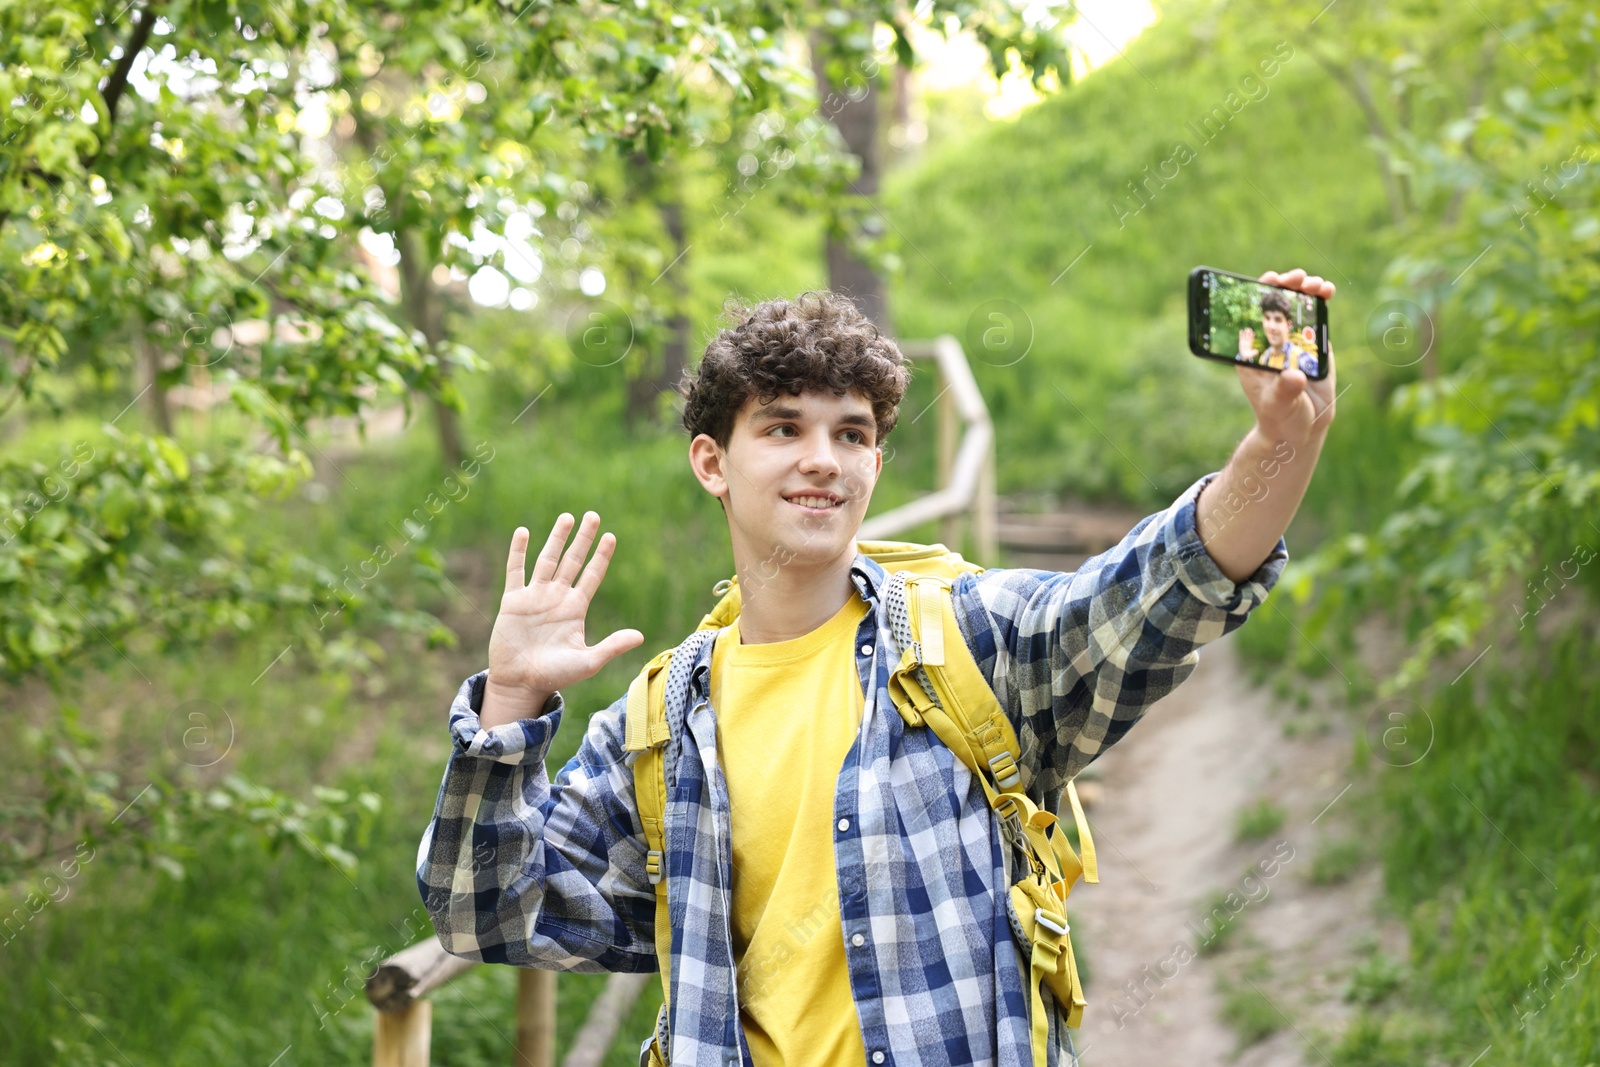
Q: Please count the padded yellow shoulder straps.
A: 2